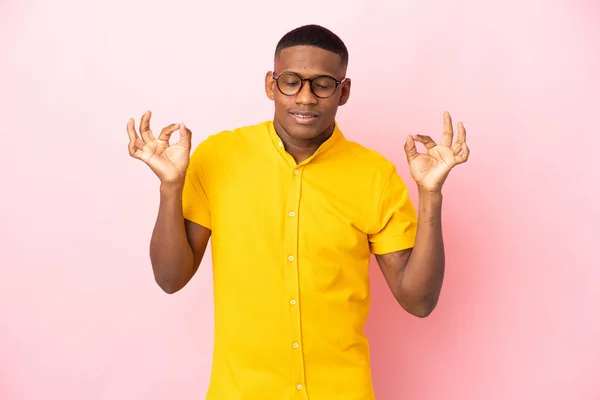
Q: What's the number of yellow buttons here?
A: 0